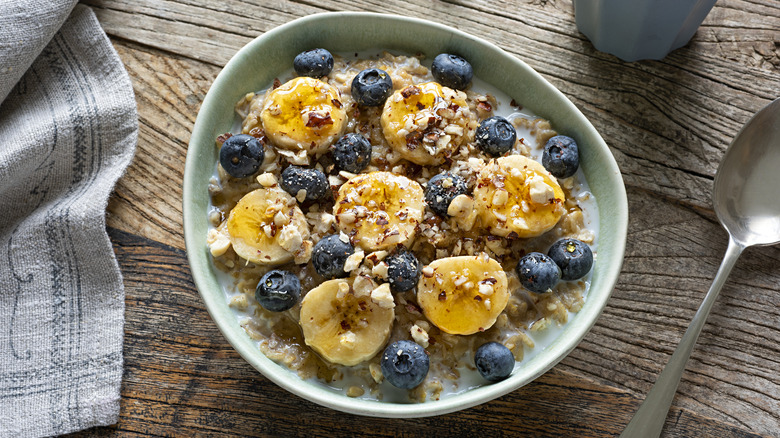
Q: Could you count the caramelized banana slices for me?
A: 7